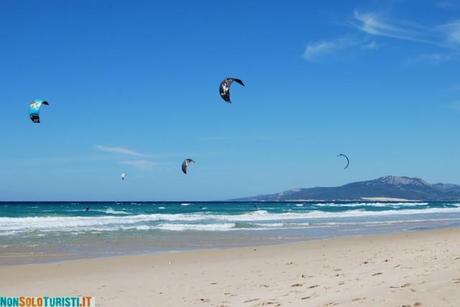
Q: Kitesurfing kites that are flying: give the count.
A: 5